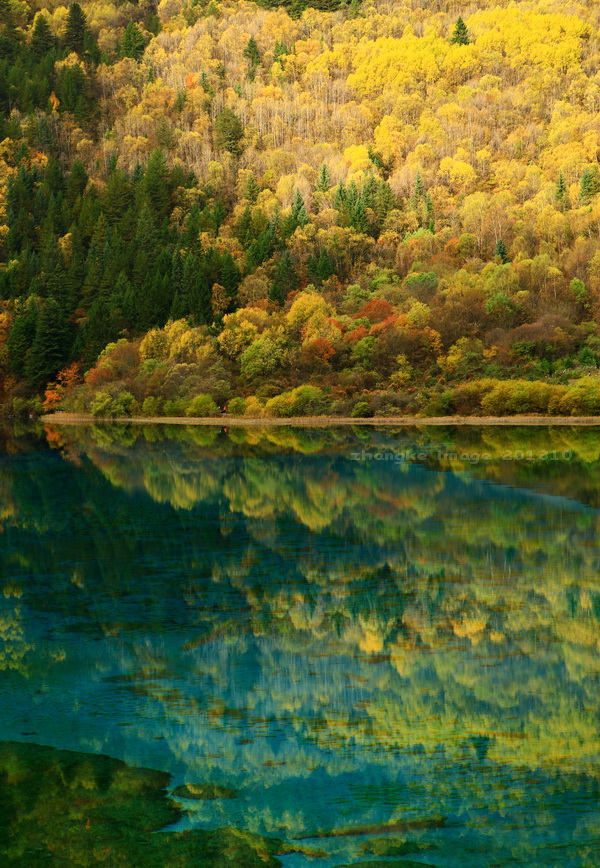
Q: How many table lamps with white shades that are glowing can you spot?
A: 0